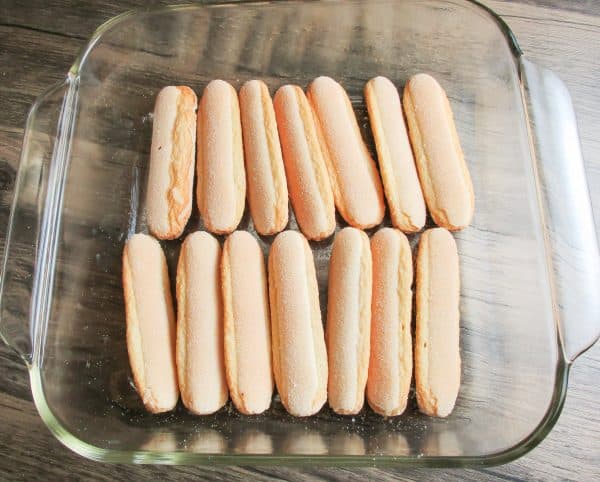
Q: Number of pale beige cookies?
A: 14